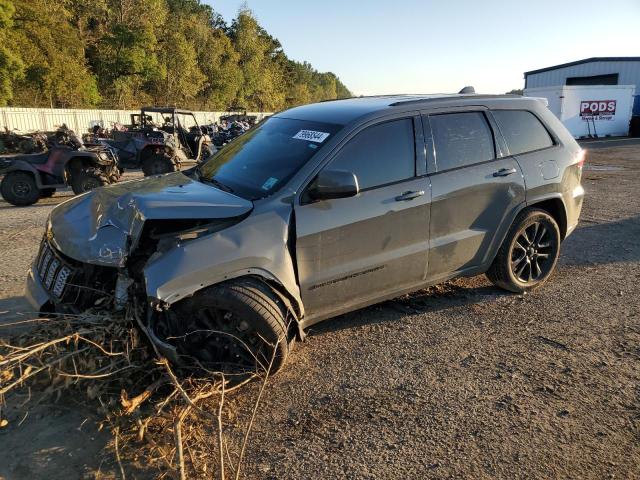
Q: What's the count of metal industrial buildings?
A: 1